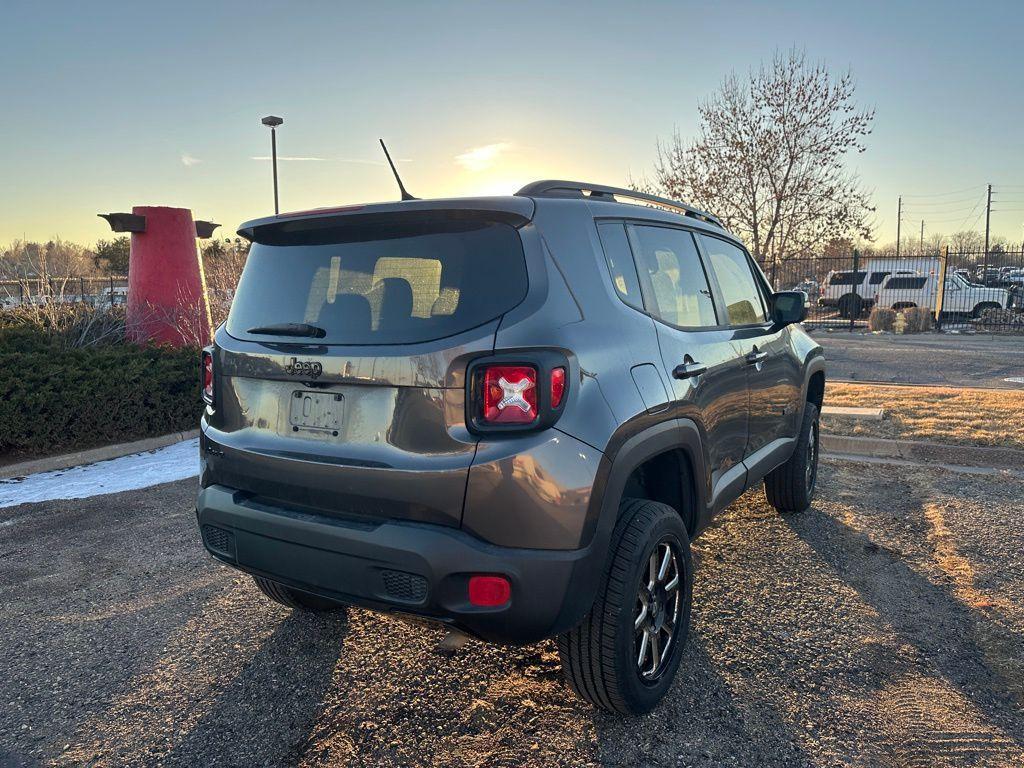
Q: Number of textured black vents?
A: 2